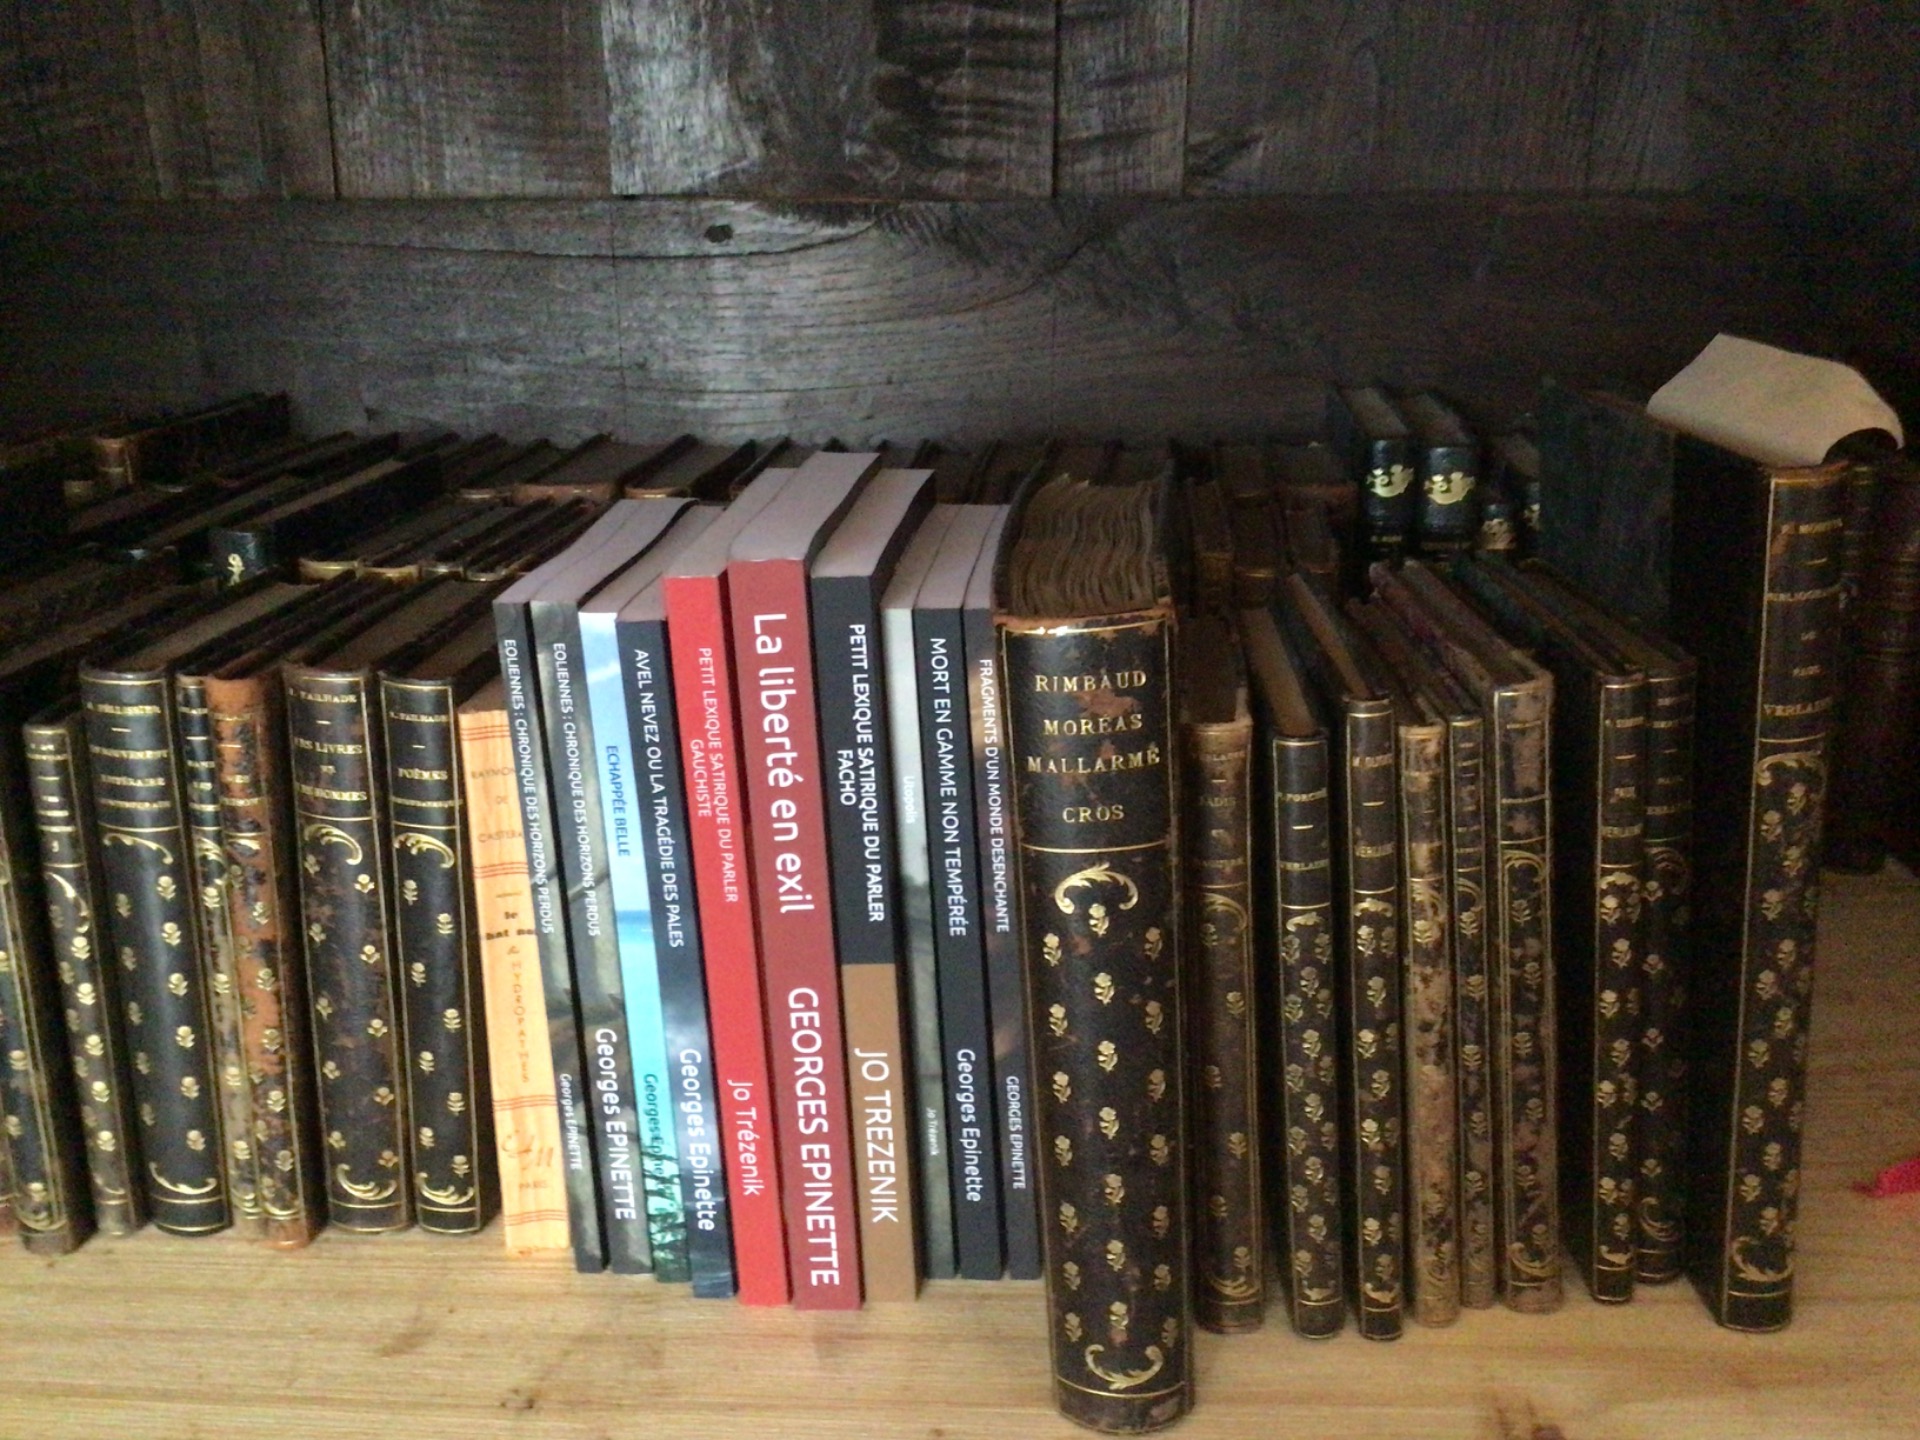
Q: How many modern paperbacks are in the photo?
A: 10